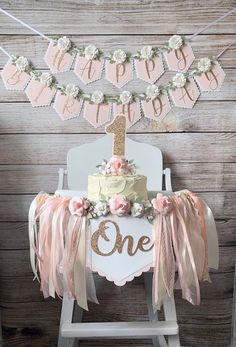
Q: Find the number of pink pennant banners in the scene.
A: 13